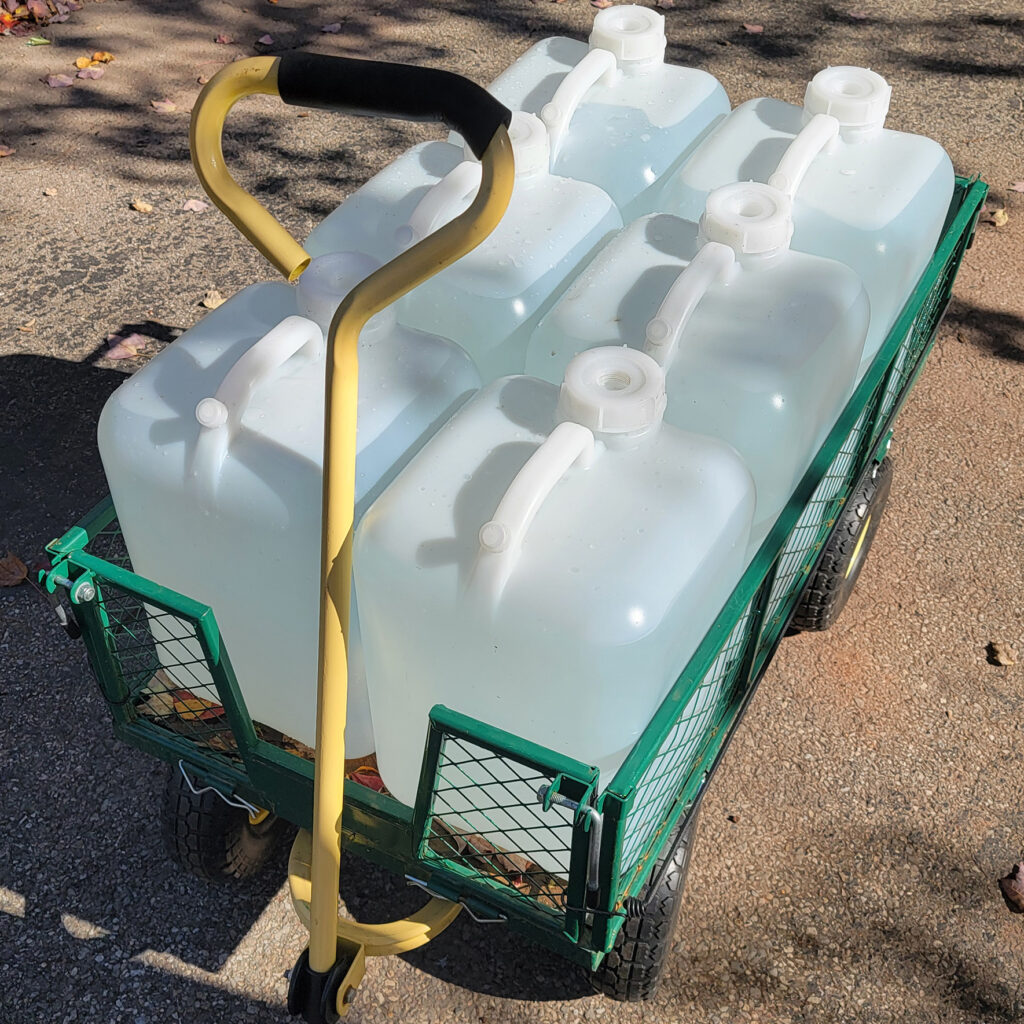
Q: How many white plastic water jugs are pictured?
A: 6